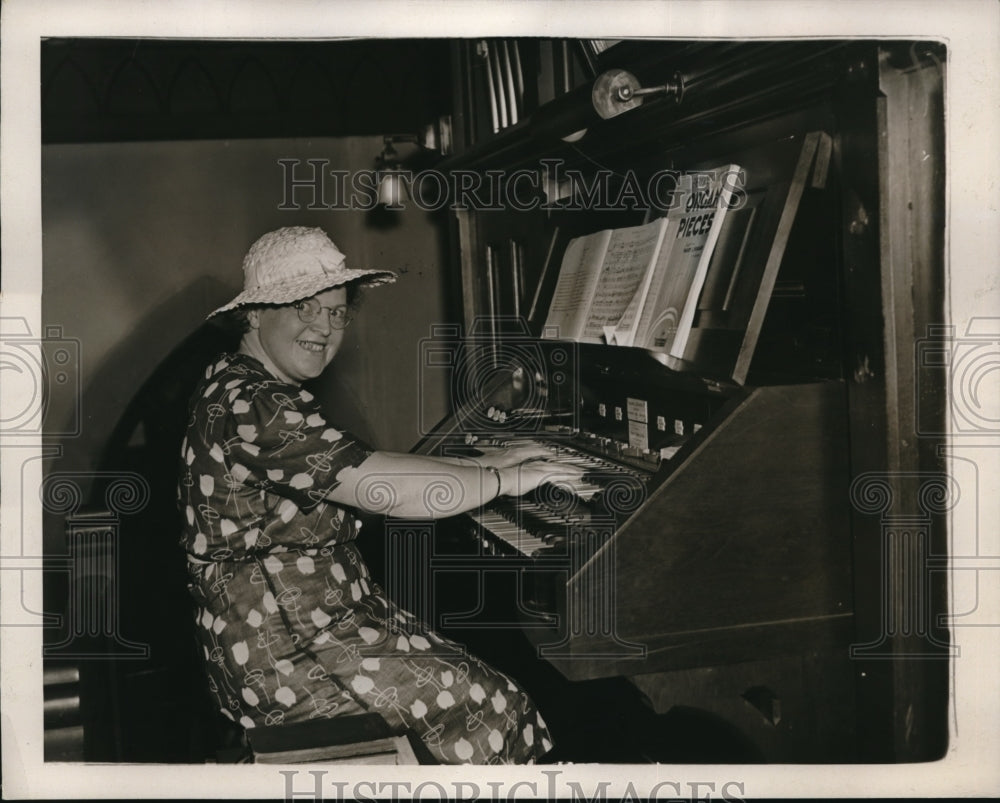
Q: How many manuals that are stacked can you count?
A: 2